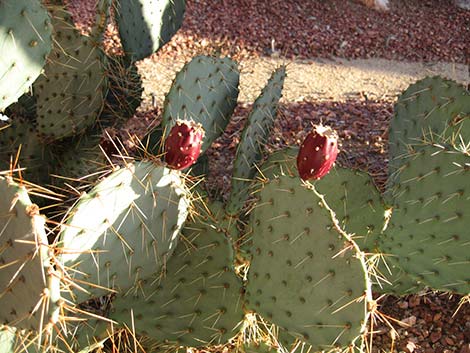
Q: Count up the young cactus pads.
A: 2